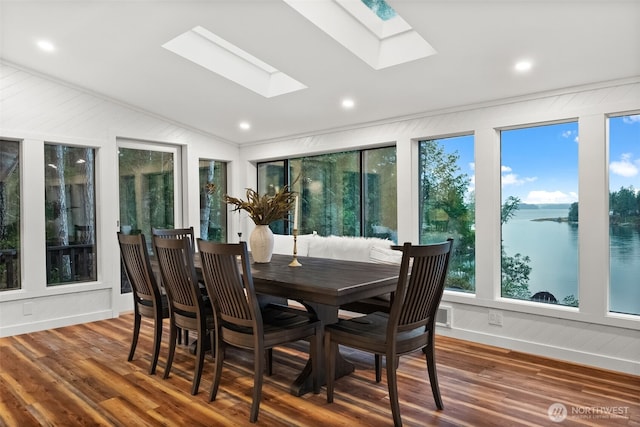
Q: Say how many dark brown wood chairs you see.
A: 5